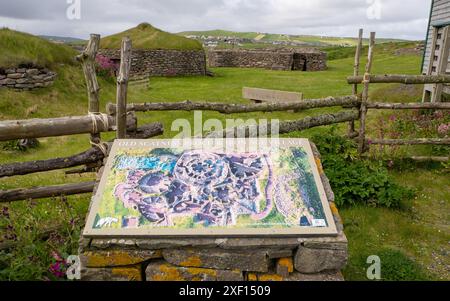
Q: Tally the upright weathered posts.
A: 4